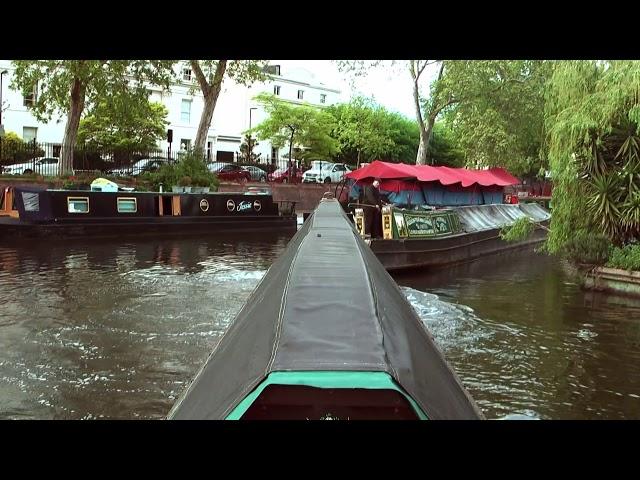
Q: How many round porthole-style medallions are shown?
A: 3